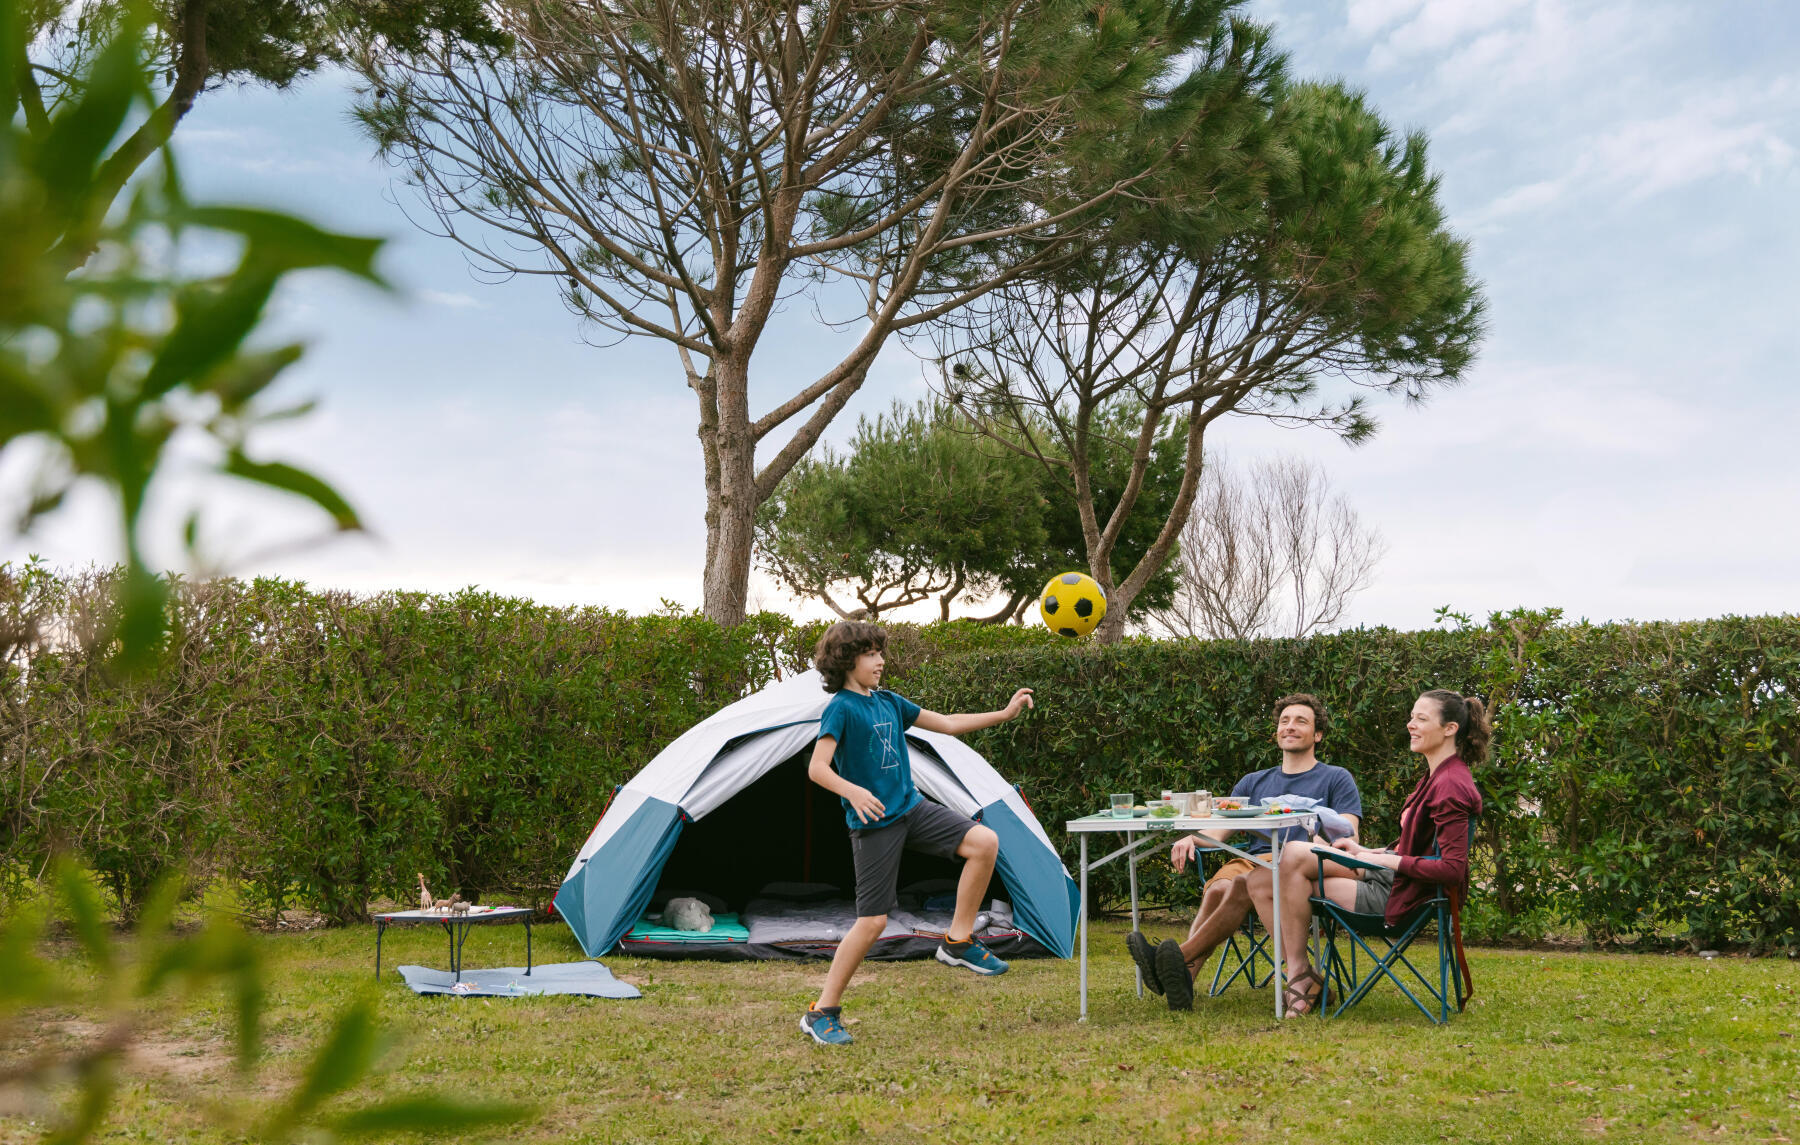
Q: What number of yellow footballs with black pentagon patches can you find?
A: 1